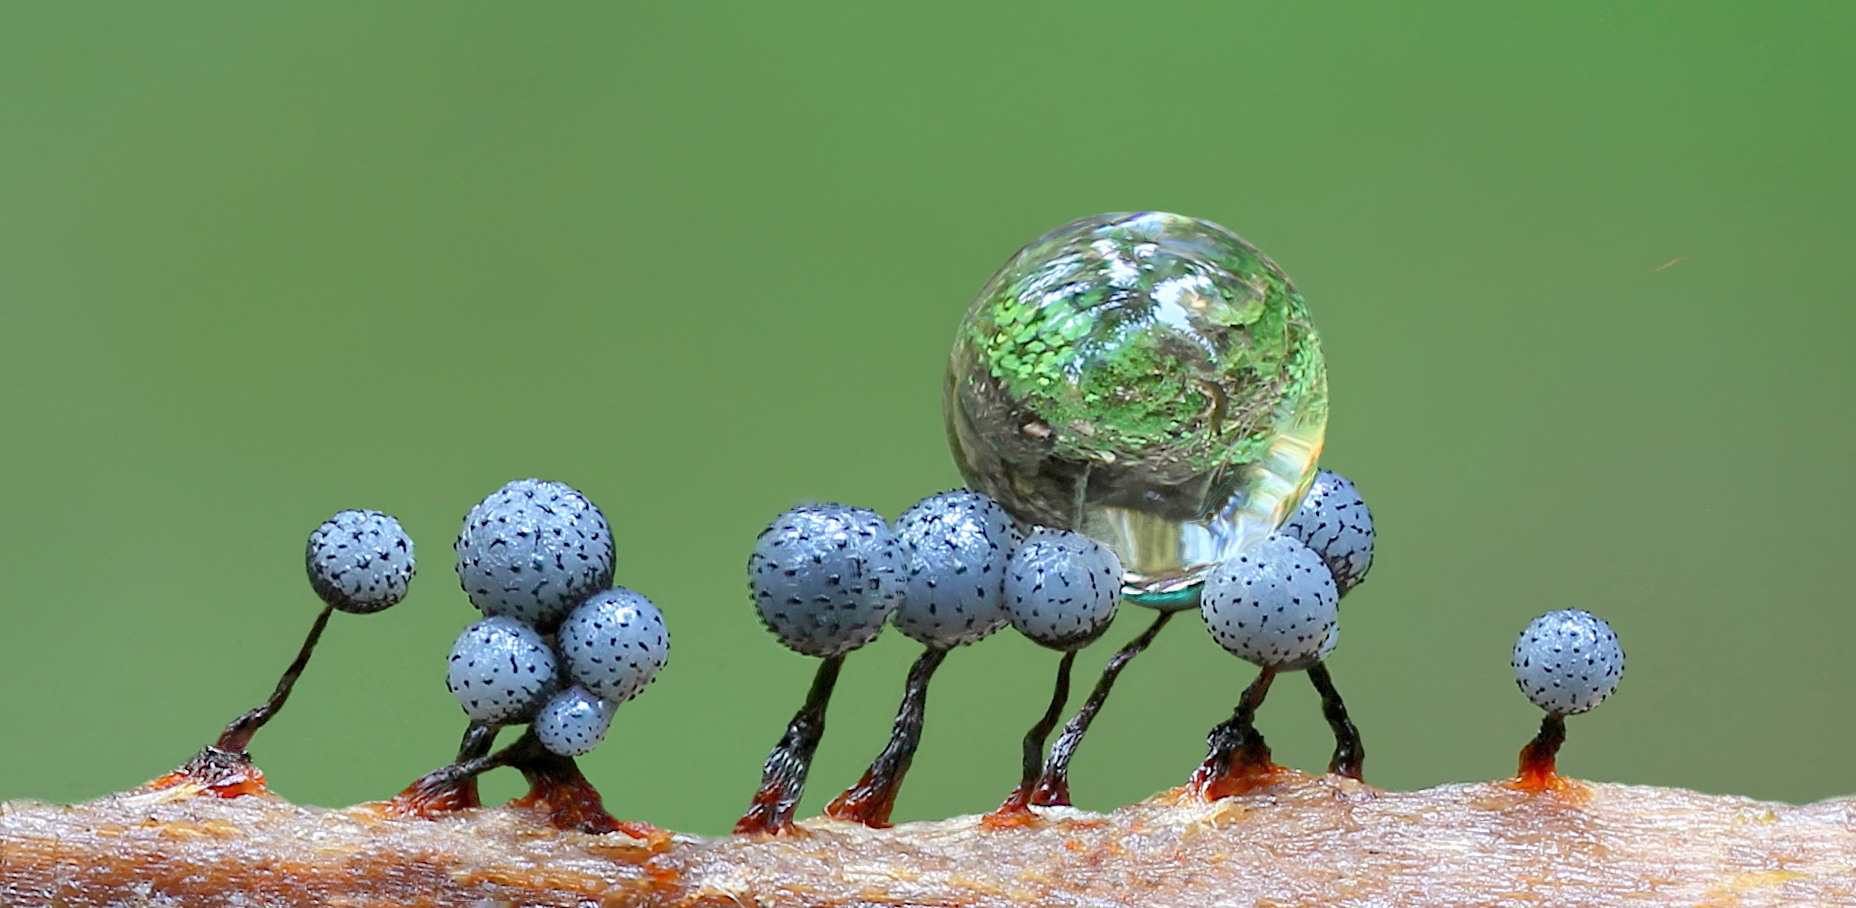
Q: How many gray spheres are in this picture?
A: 11